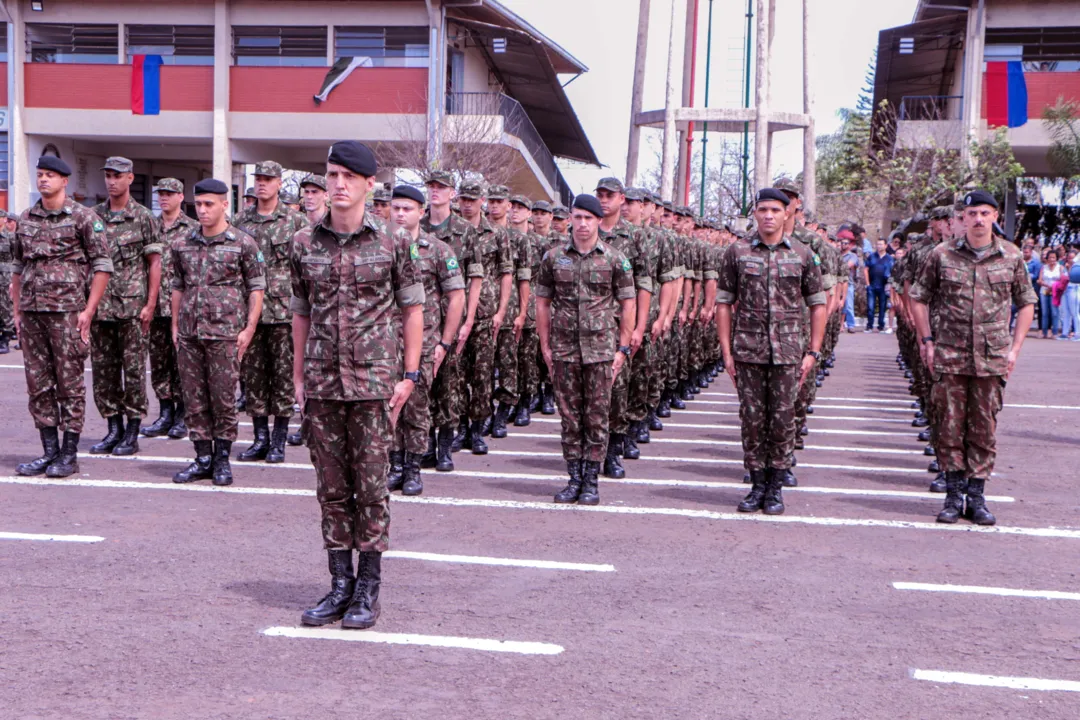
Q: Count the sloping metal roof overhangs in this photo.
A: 2